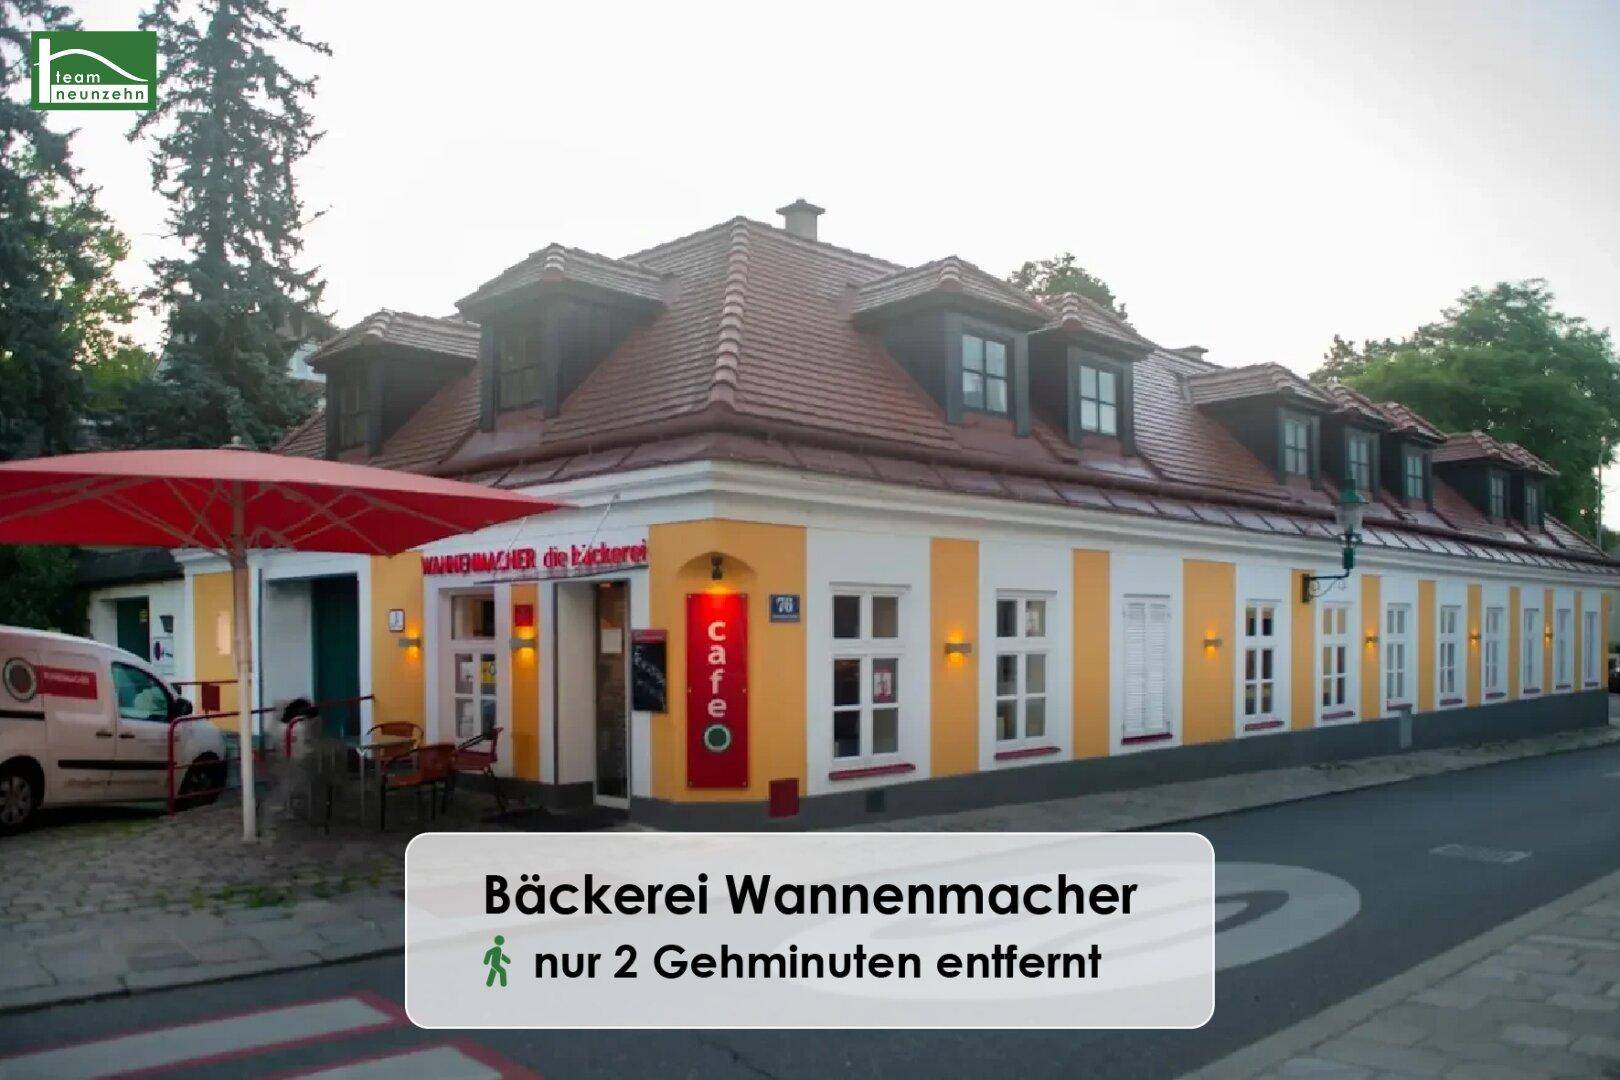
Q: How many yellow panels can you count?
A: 15